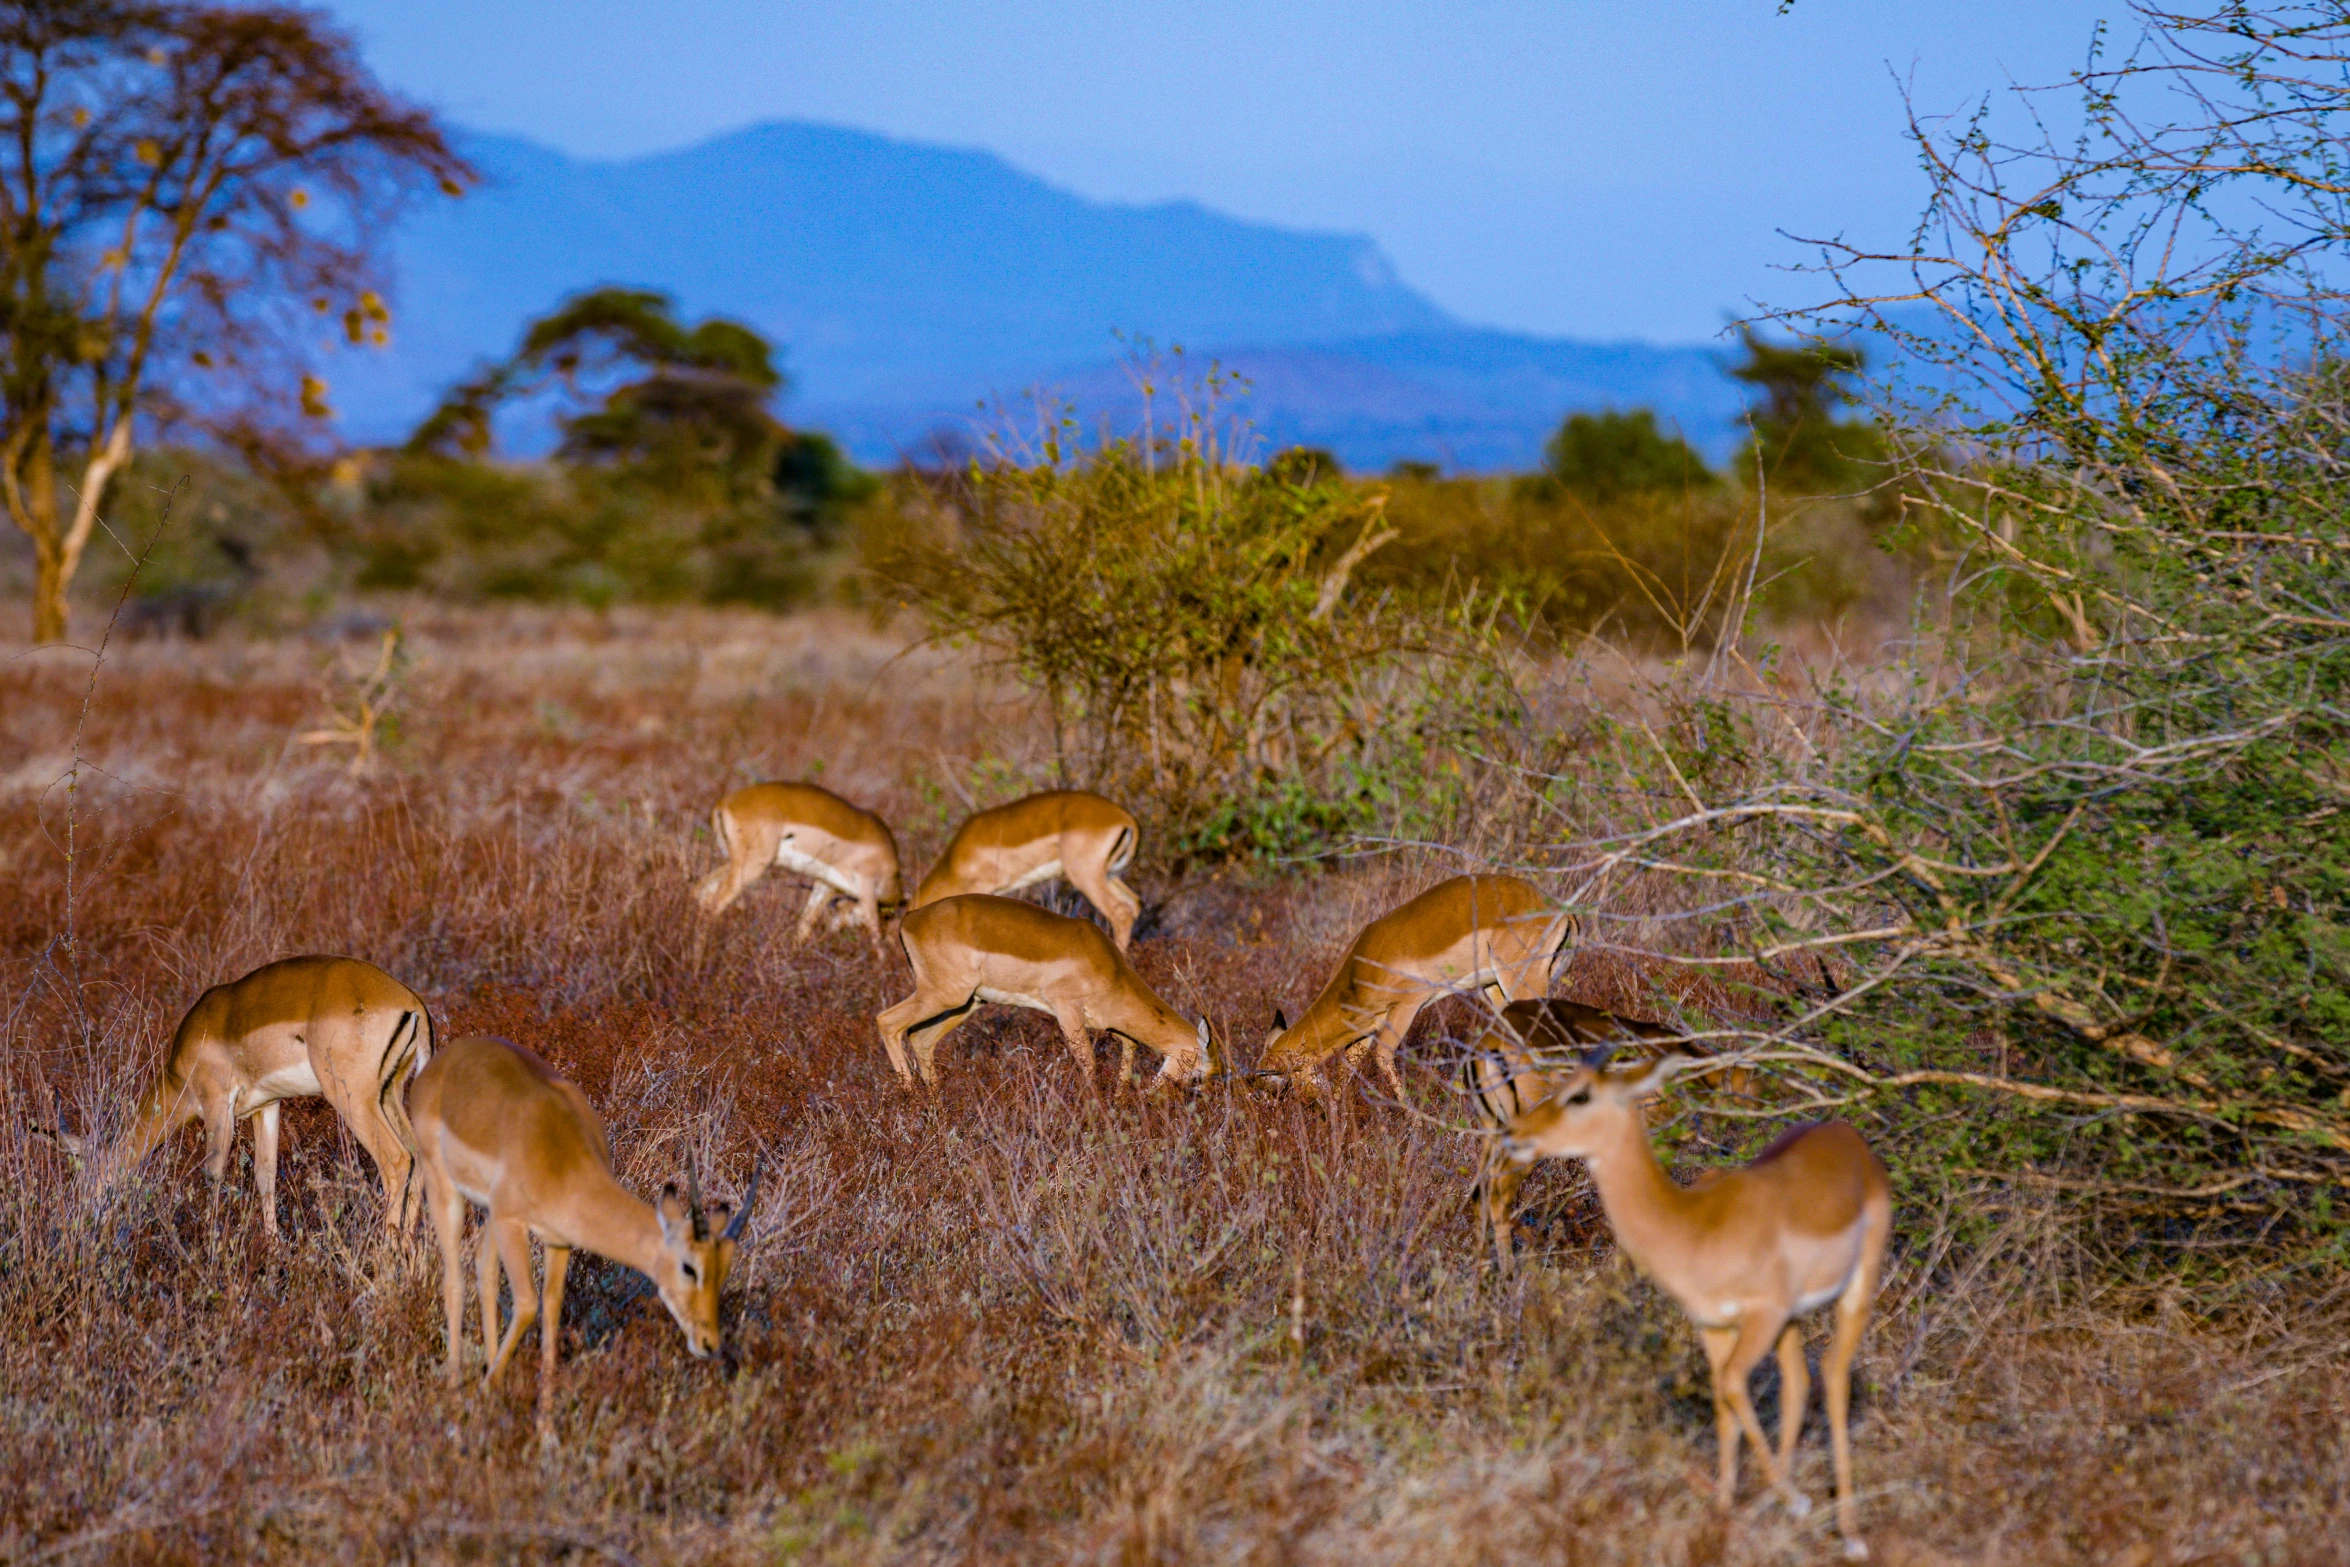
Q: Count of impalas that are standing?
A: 8